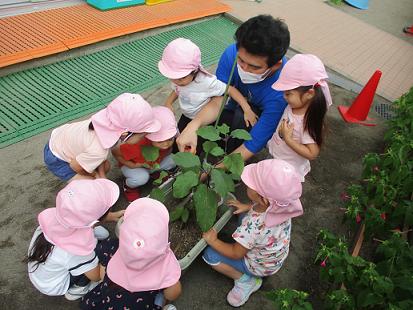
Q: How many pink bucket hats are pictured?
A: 7